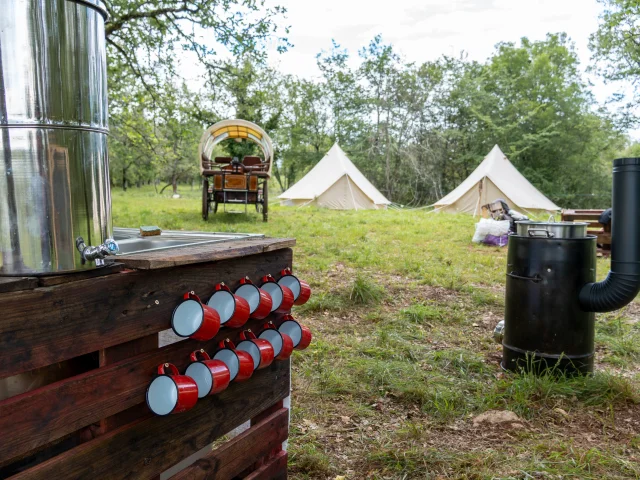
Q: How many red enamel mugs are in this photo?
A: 11